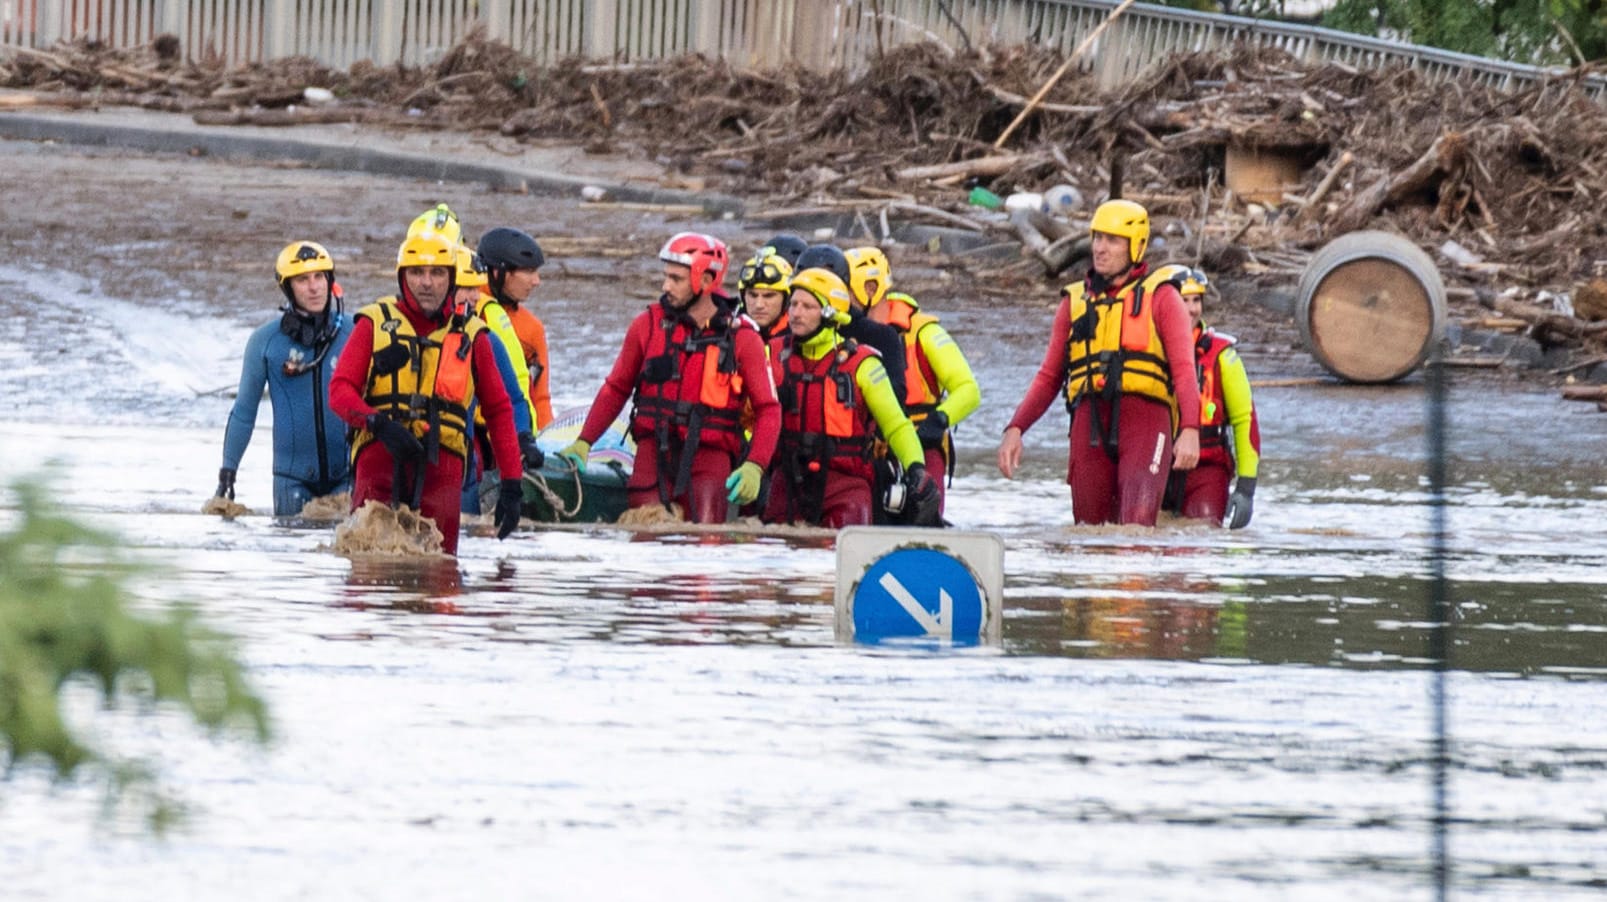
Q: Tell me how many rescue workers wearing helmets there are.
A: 13